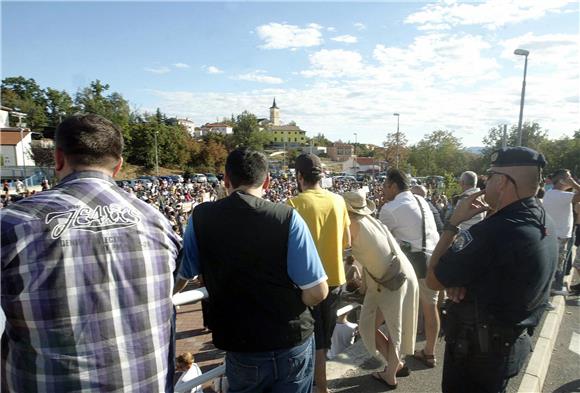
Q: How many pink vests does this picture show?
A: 0